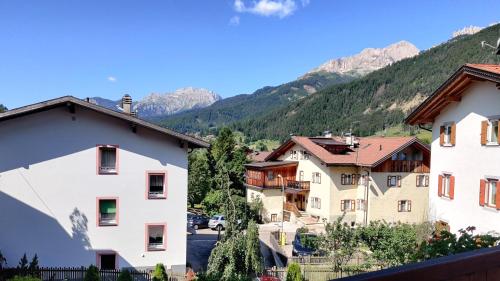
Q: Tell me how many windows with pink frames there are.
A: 5